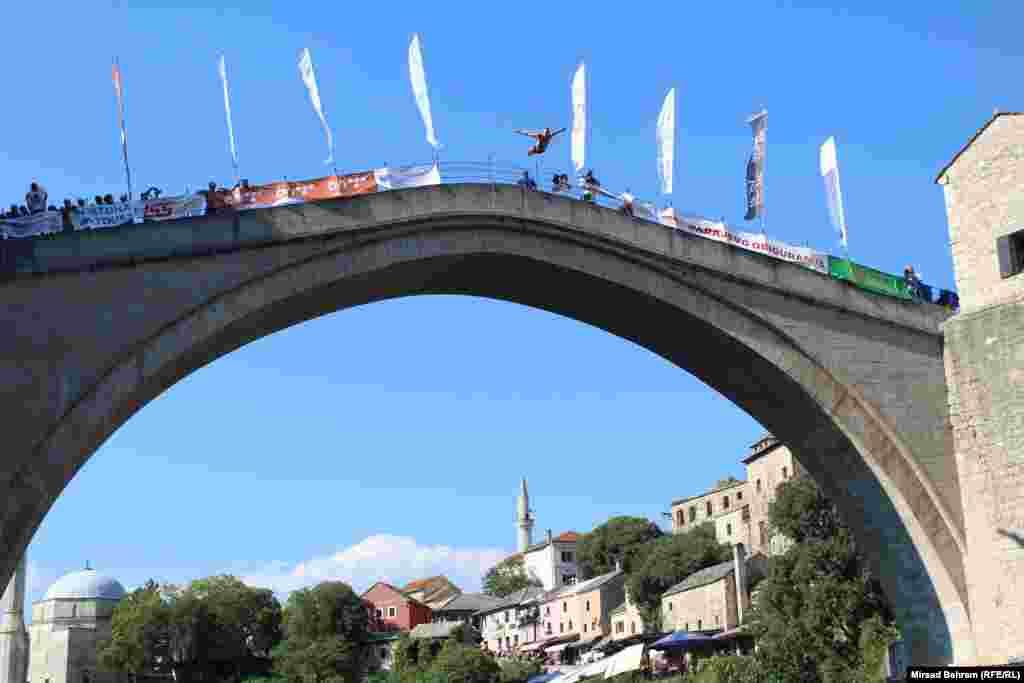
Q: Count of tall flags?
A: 8